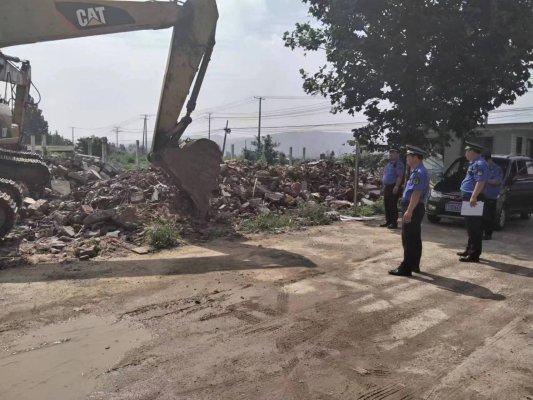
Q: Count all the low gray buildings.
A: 1